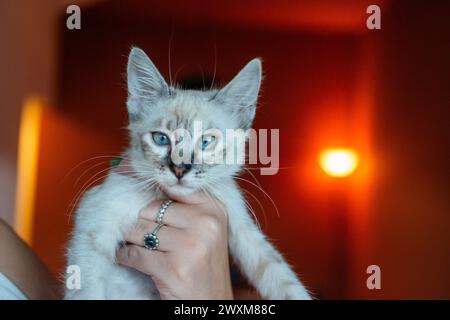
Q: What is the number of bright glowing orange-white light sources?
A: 1